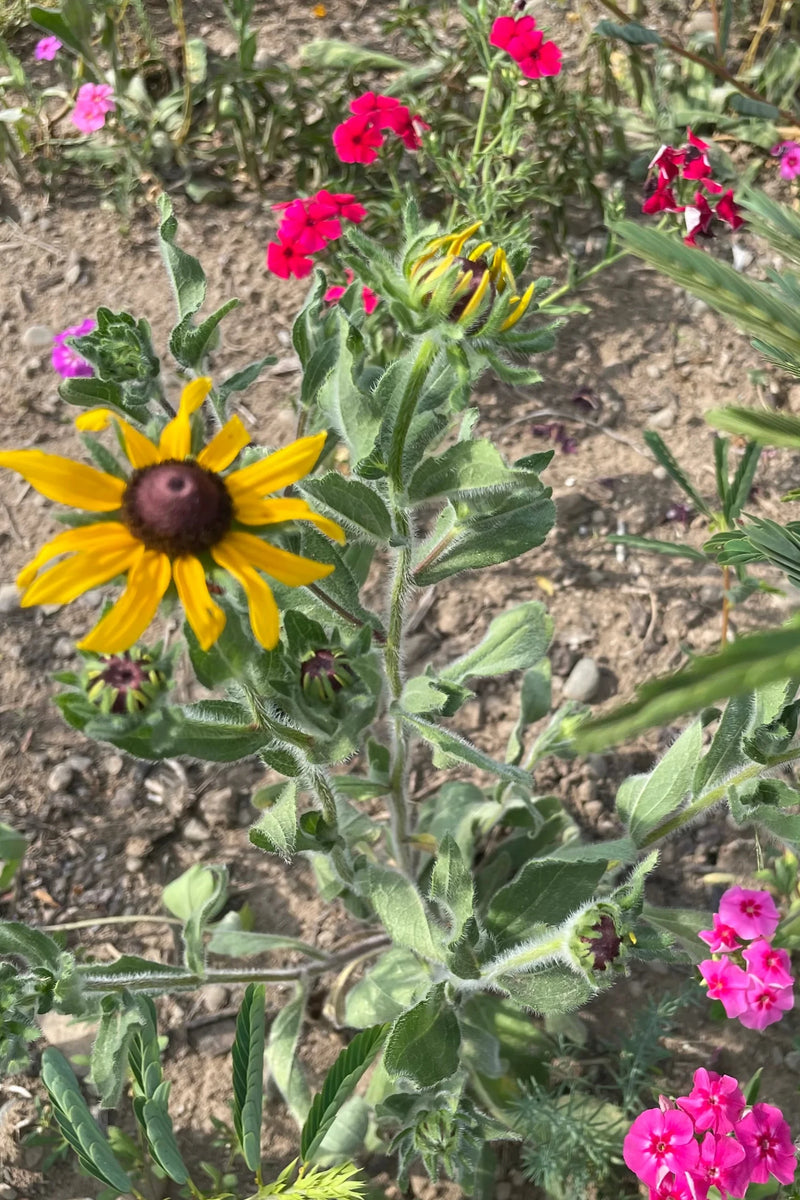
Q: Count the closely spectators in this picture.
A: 0